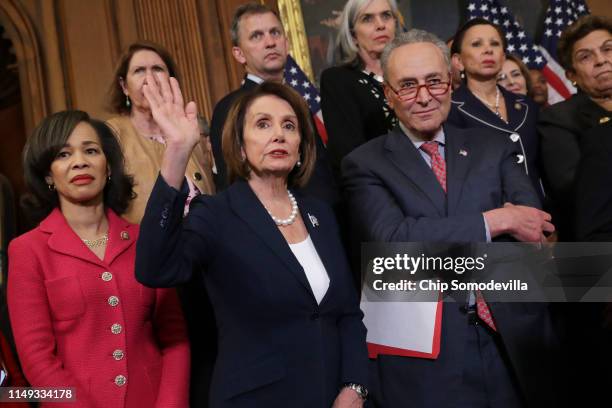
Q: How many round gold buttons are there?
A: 5